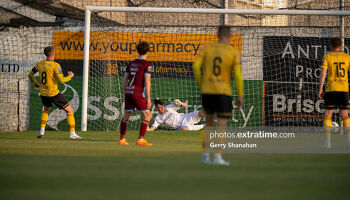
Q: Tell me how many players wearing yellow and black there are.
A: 3